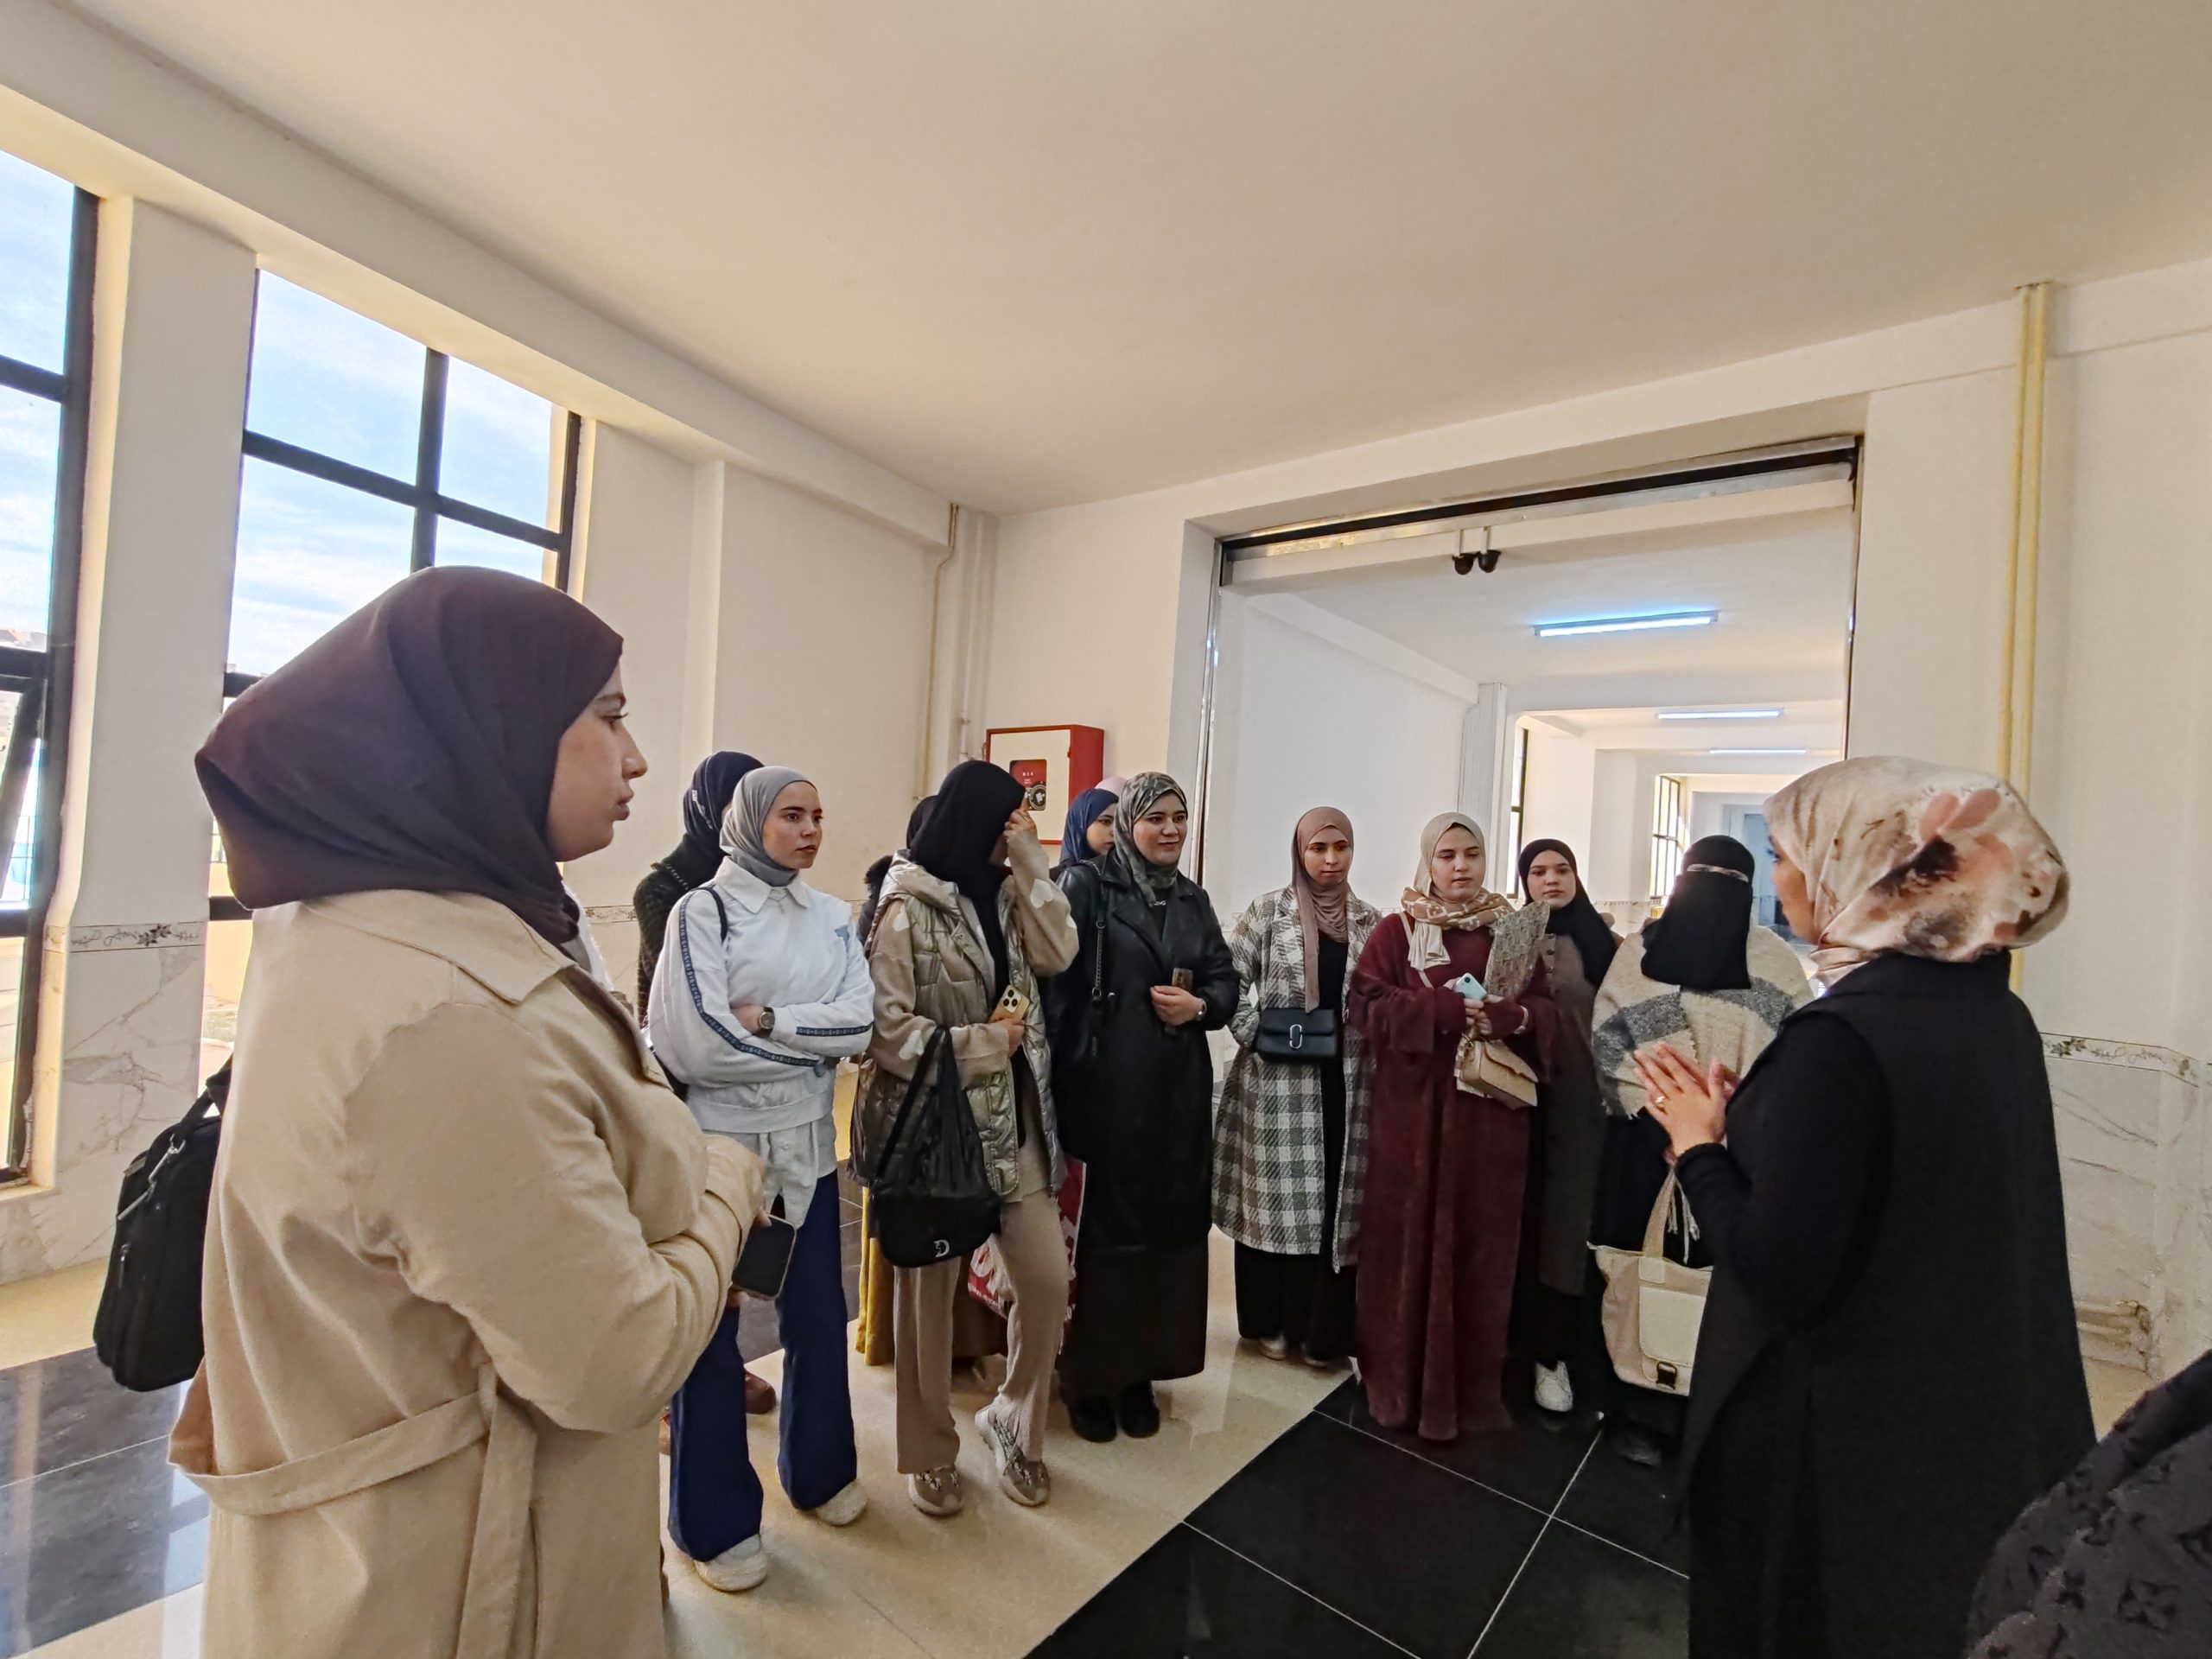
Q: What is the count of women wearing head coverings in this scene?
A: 13